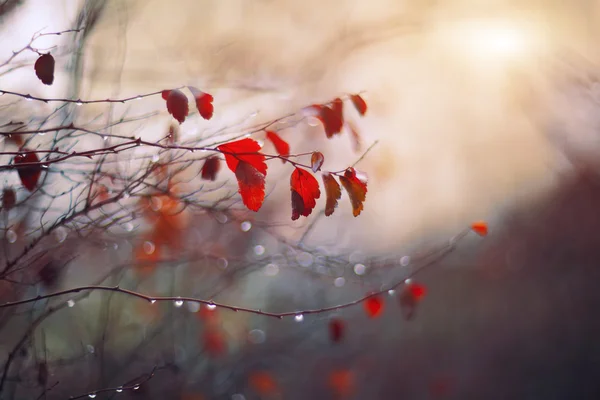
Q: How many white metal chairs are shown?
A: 0